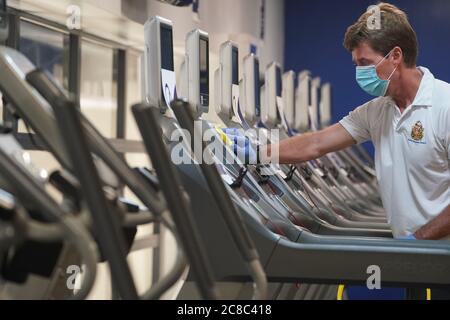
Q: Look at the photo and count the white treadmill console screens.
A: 9